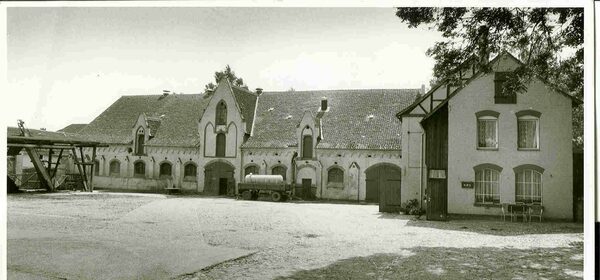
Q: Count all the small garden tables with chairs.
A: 1